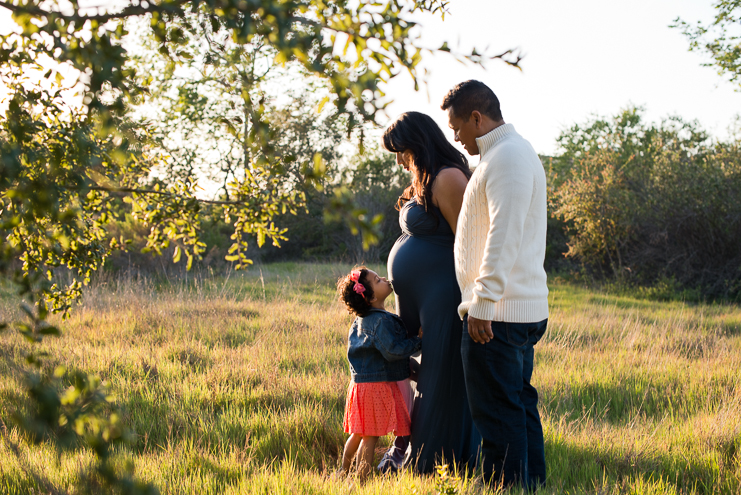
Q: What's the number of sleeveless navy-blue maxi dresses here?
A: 1